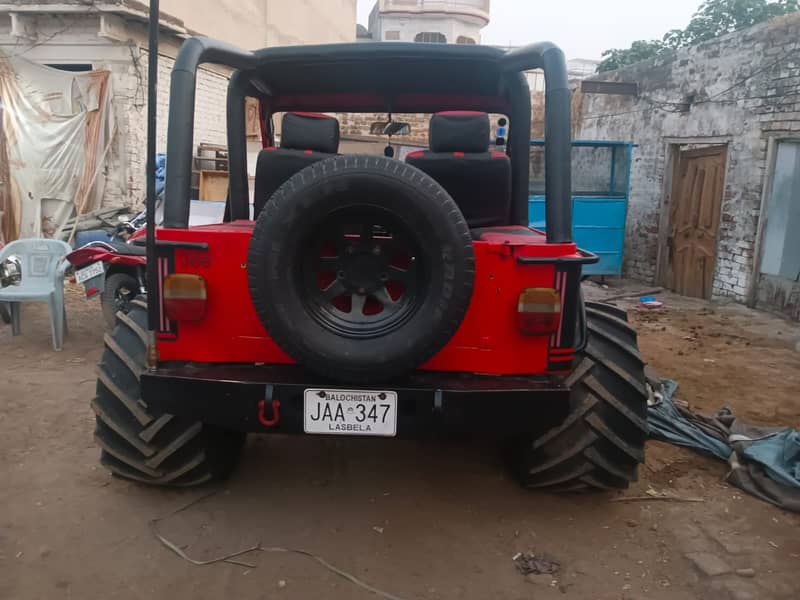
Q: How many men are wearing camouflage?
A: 0